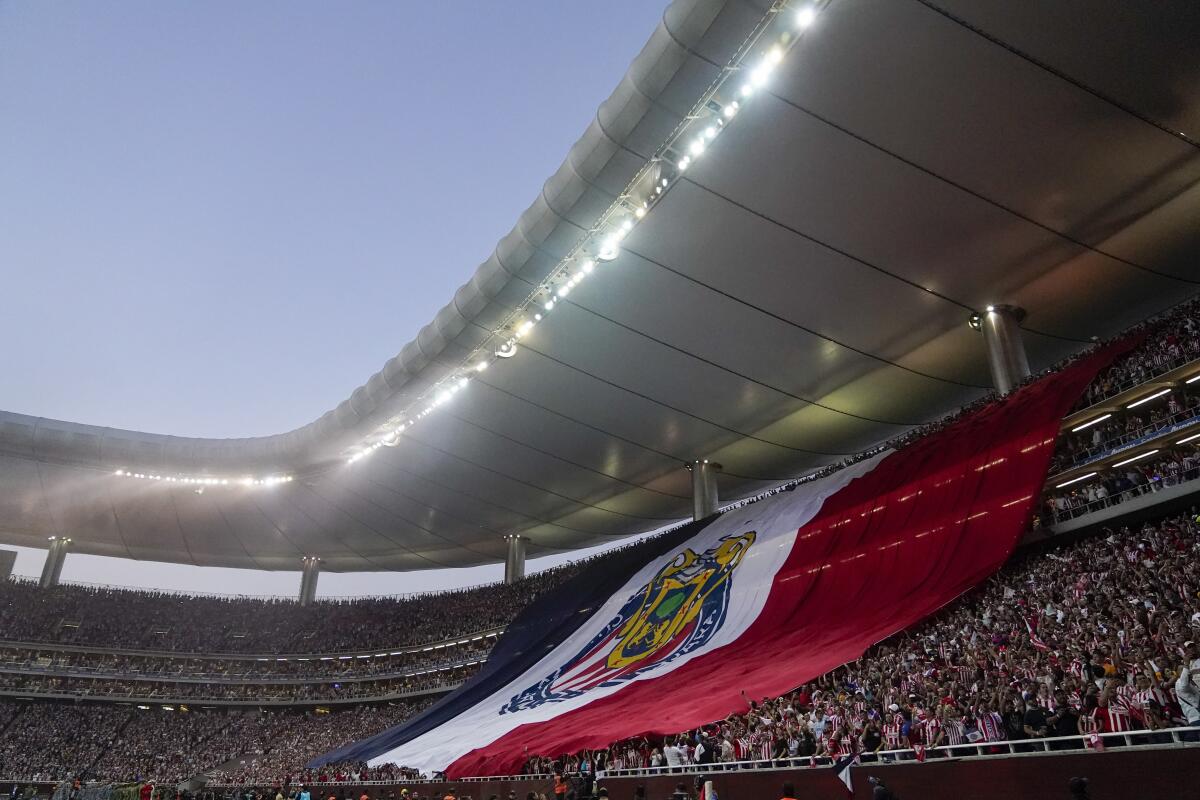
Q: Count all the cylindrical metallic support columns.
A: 5